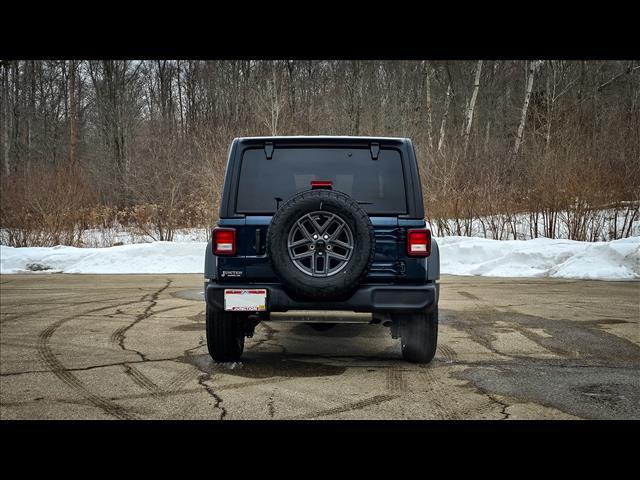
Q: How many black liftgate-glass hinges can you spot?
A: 2